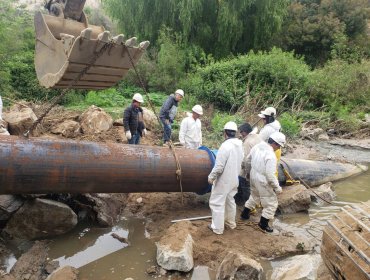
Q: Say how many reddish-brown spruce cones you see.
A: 0